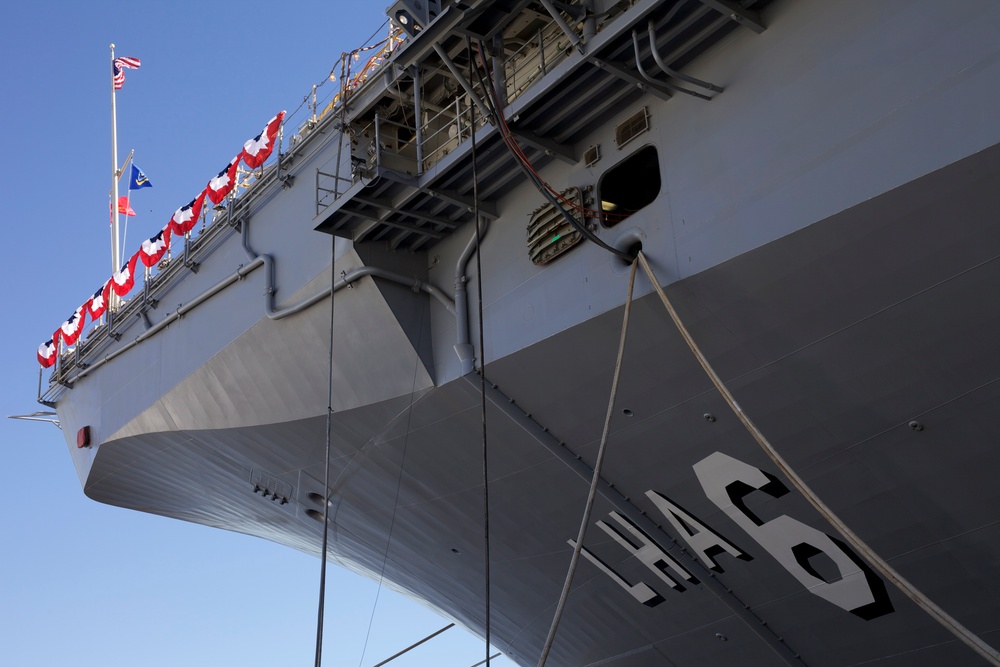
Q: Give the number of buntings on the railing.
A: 8